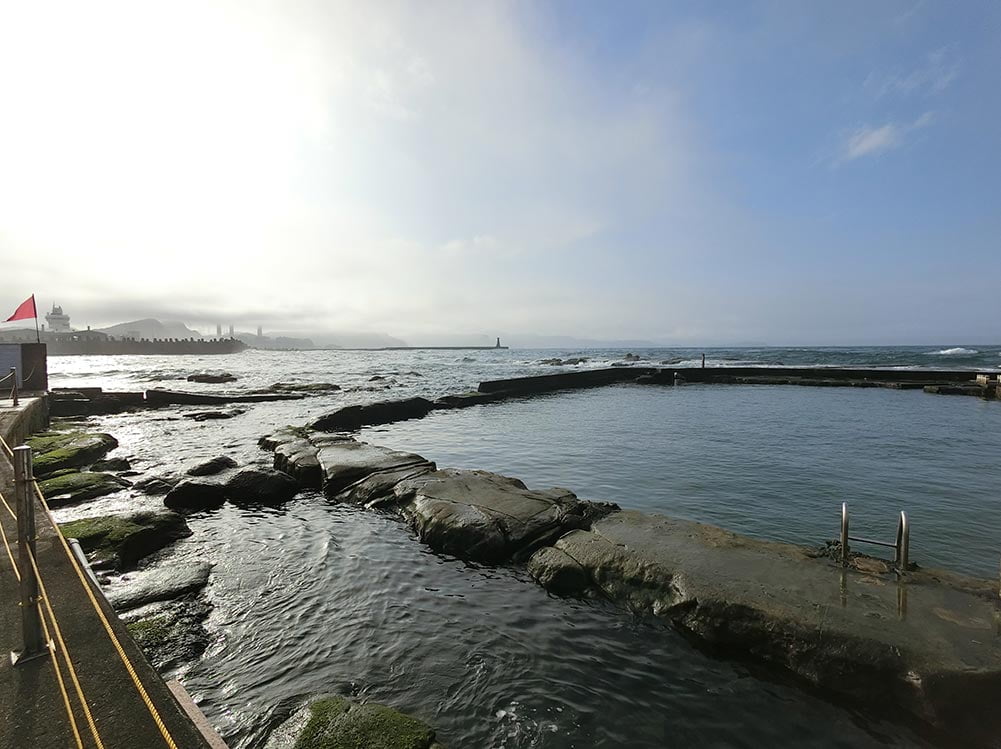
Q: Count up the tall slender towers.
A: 3